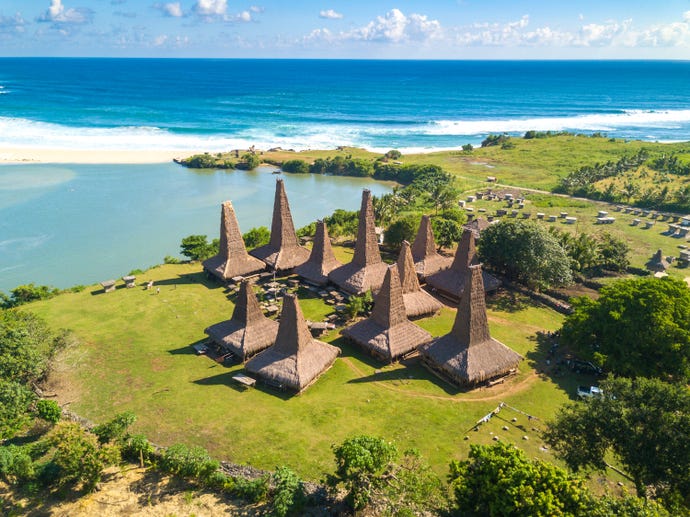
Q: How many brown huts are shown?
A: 11